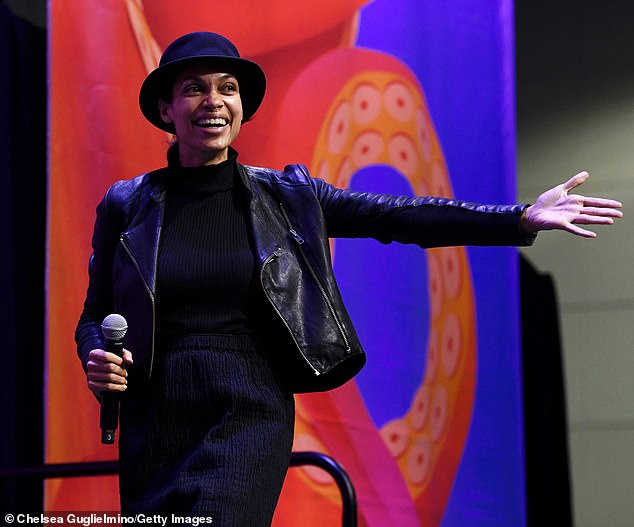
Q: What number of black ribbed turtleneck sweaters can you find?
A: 1